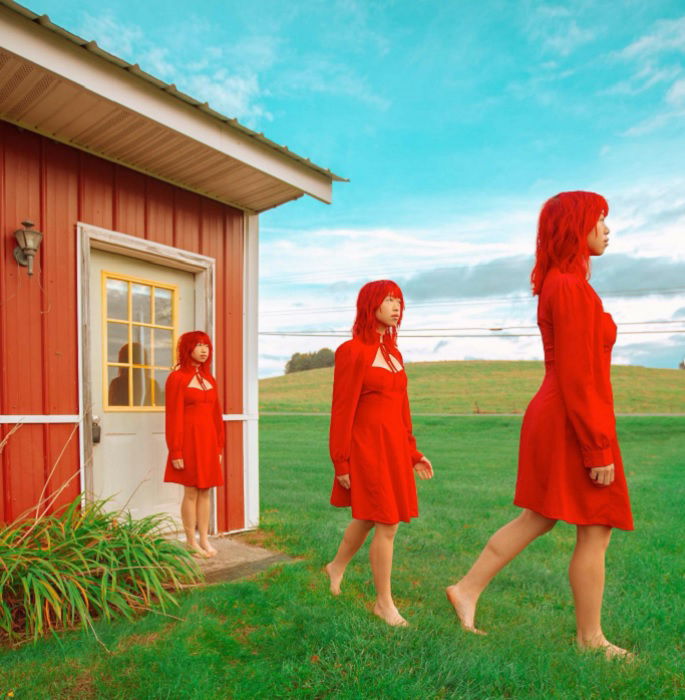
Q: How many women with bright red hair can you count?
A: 3